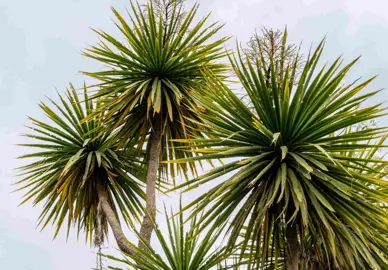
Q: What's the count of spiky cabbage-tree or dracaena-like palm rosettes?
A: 4